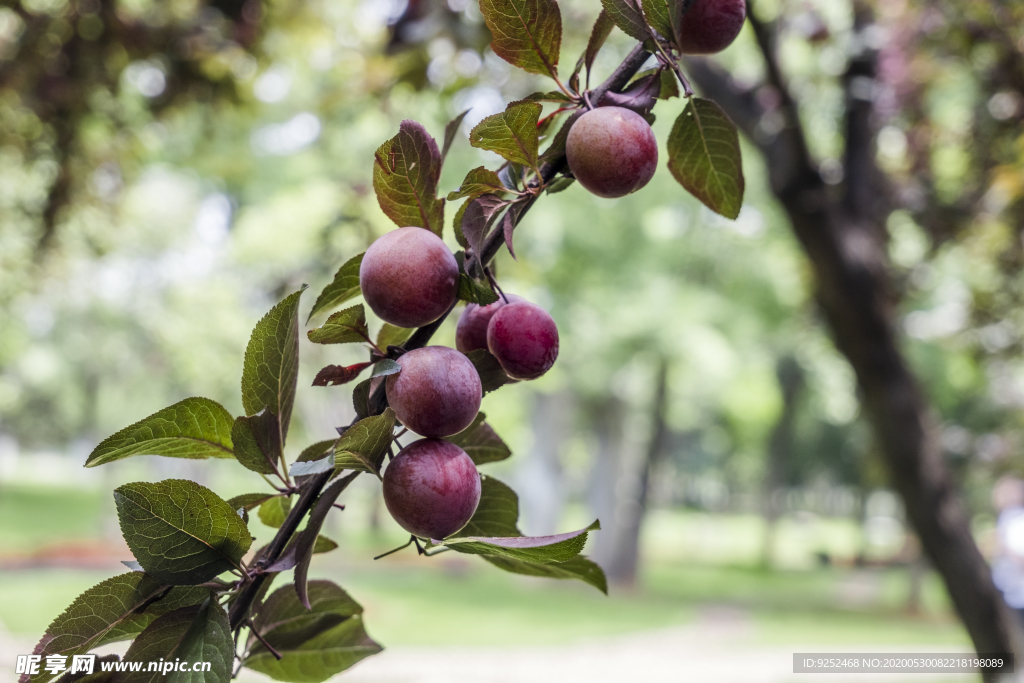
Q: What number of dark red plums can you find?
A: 7